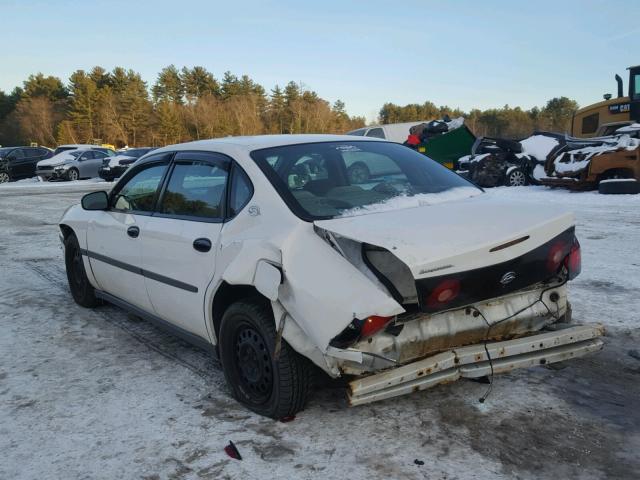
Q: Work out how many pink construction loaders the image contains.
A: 0